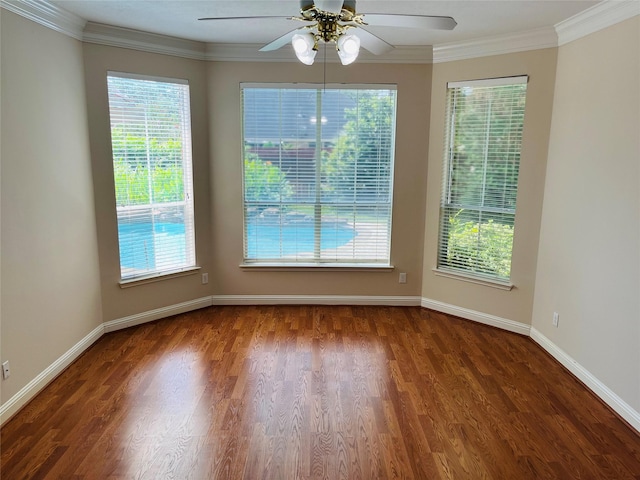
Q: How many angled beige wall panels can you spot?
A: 2